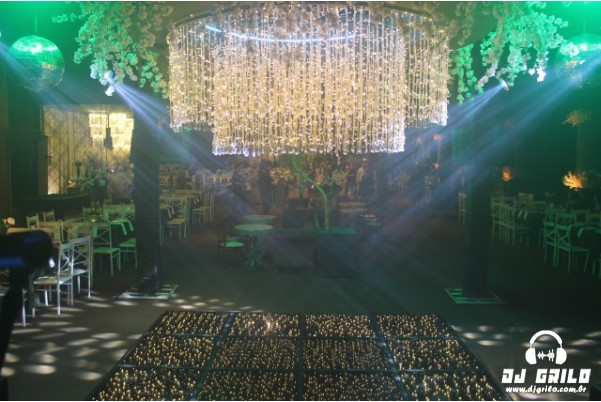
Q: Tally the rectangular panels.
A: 12